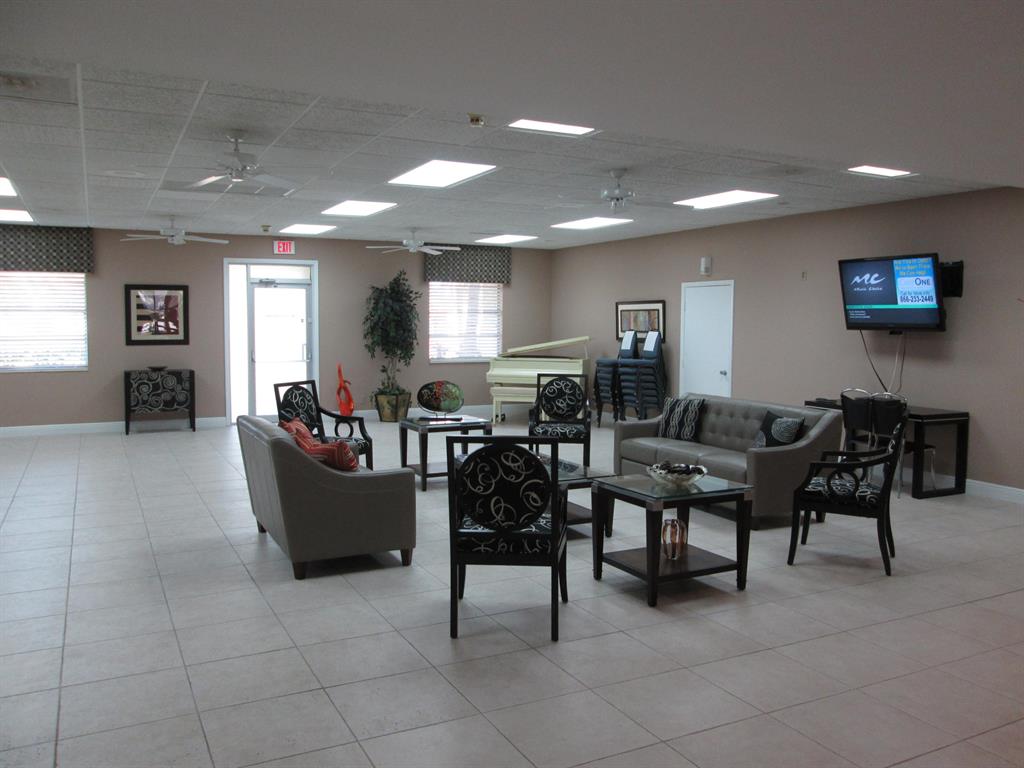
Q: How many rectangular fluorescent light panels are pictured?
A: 10